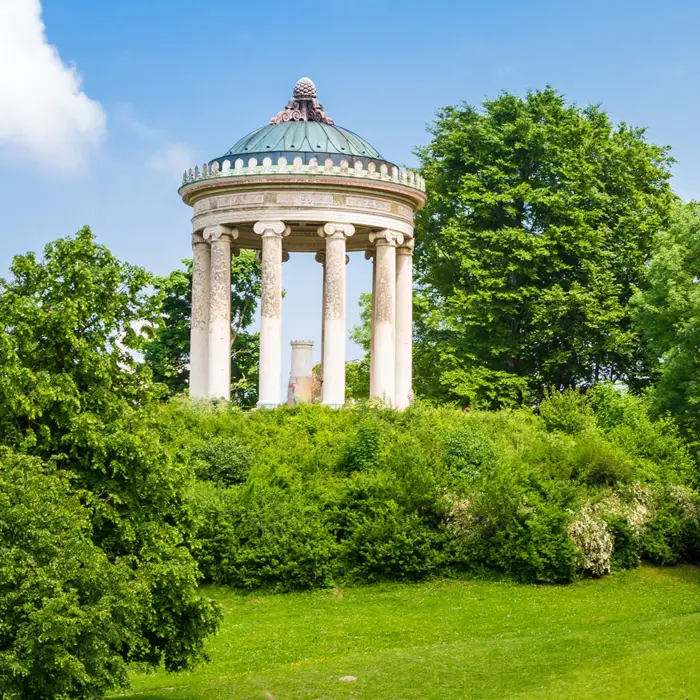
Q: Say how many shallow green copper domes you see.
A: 1